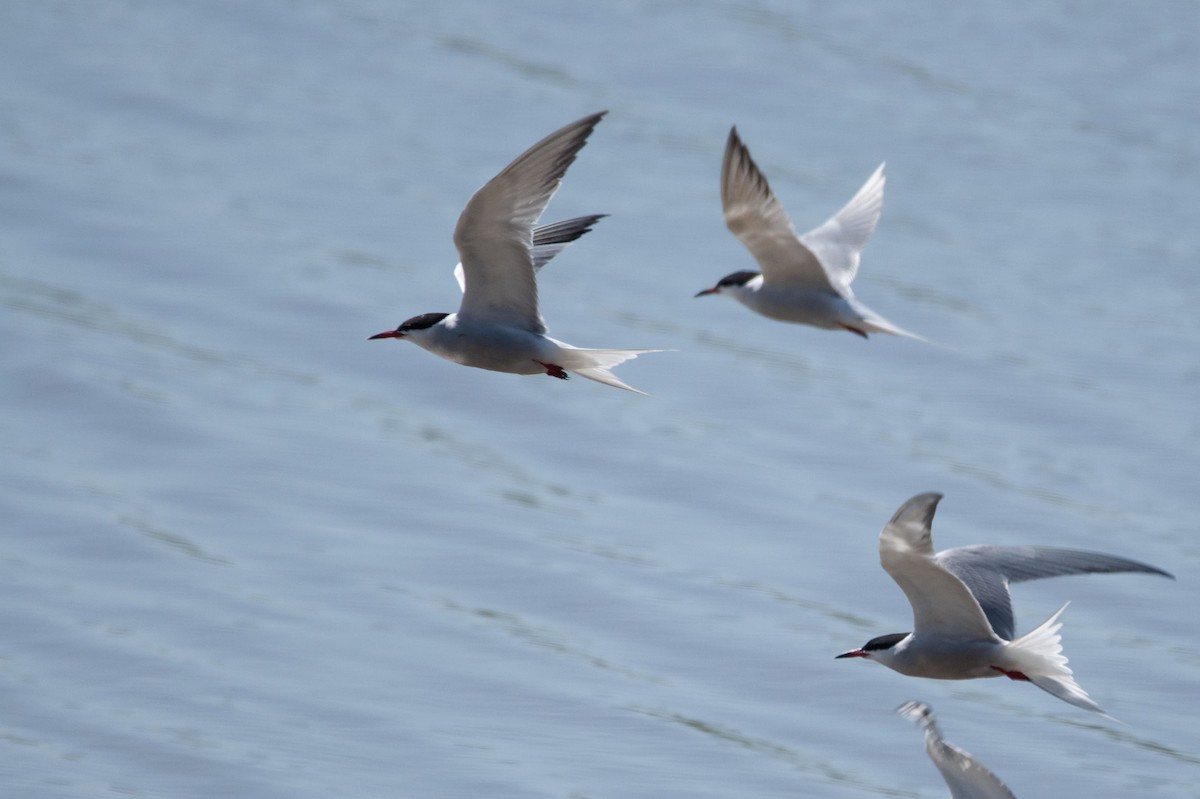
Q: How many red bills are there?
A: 3